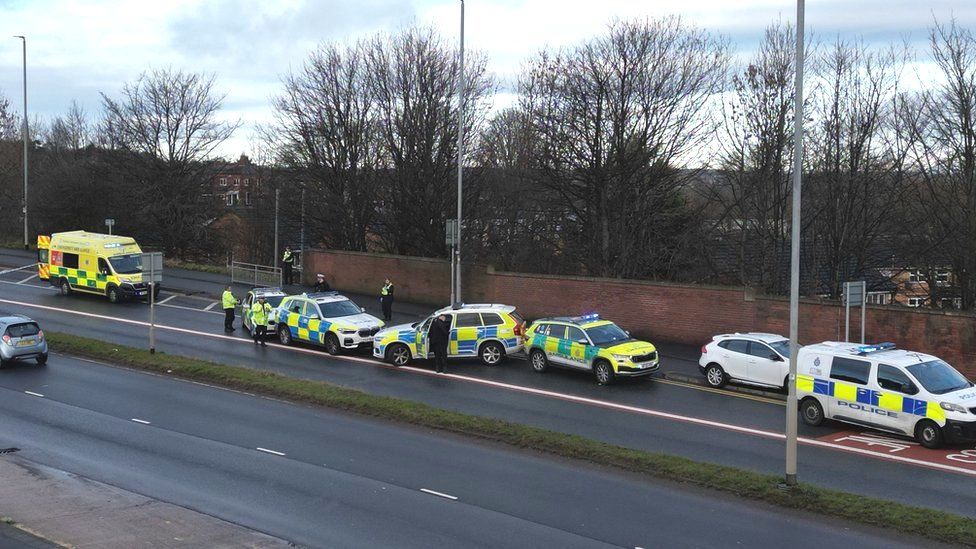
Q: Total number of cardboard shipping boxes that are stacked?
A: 0